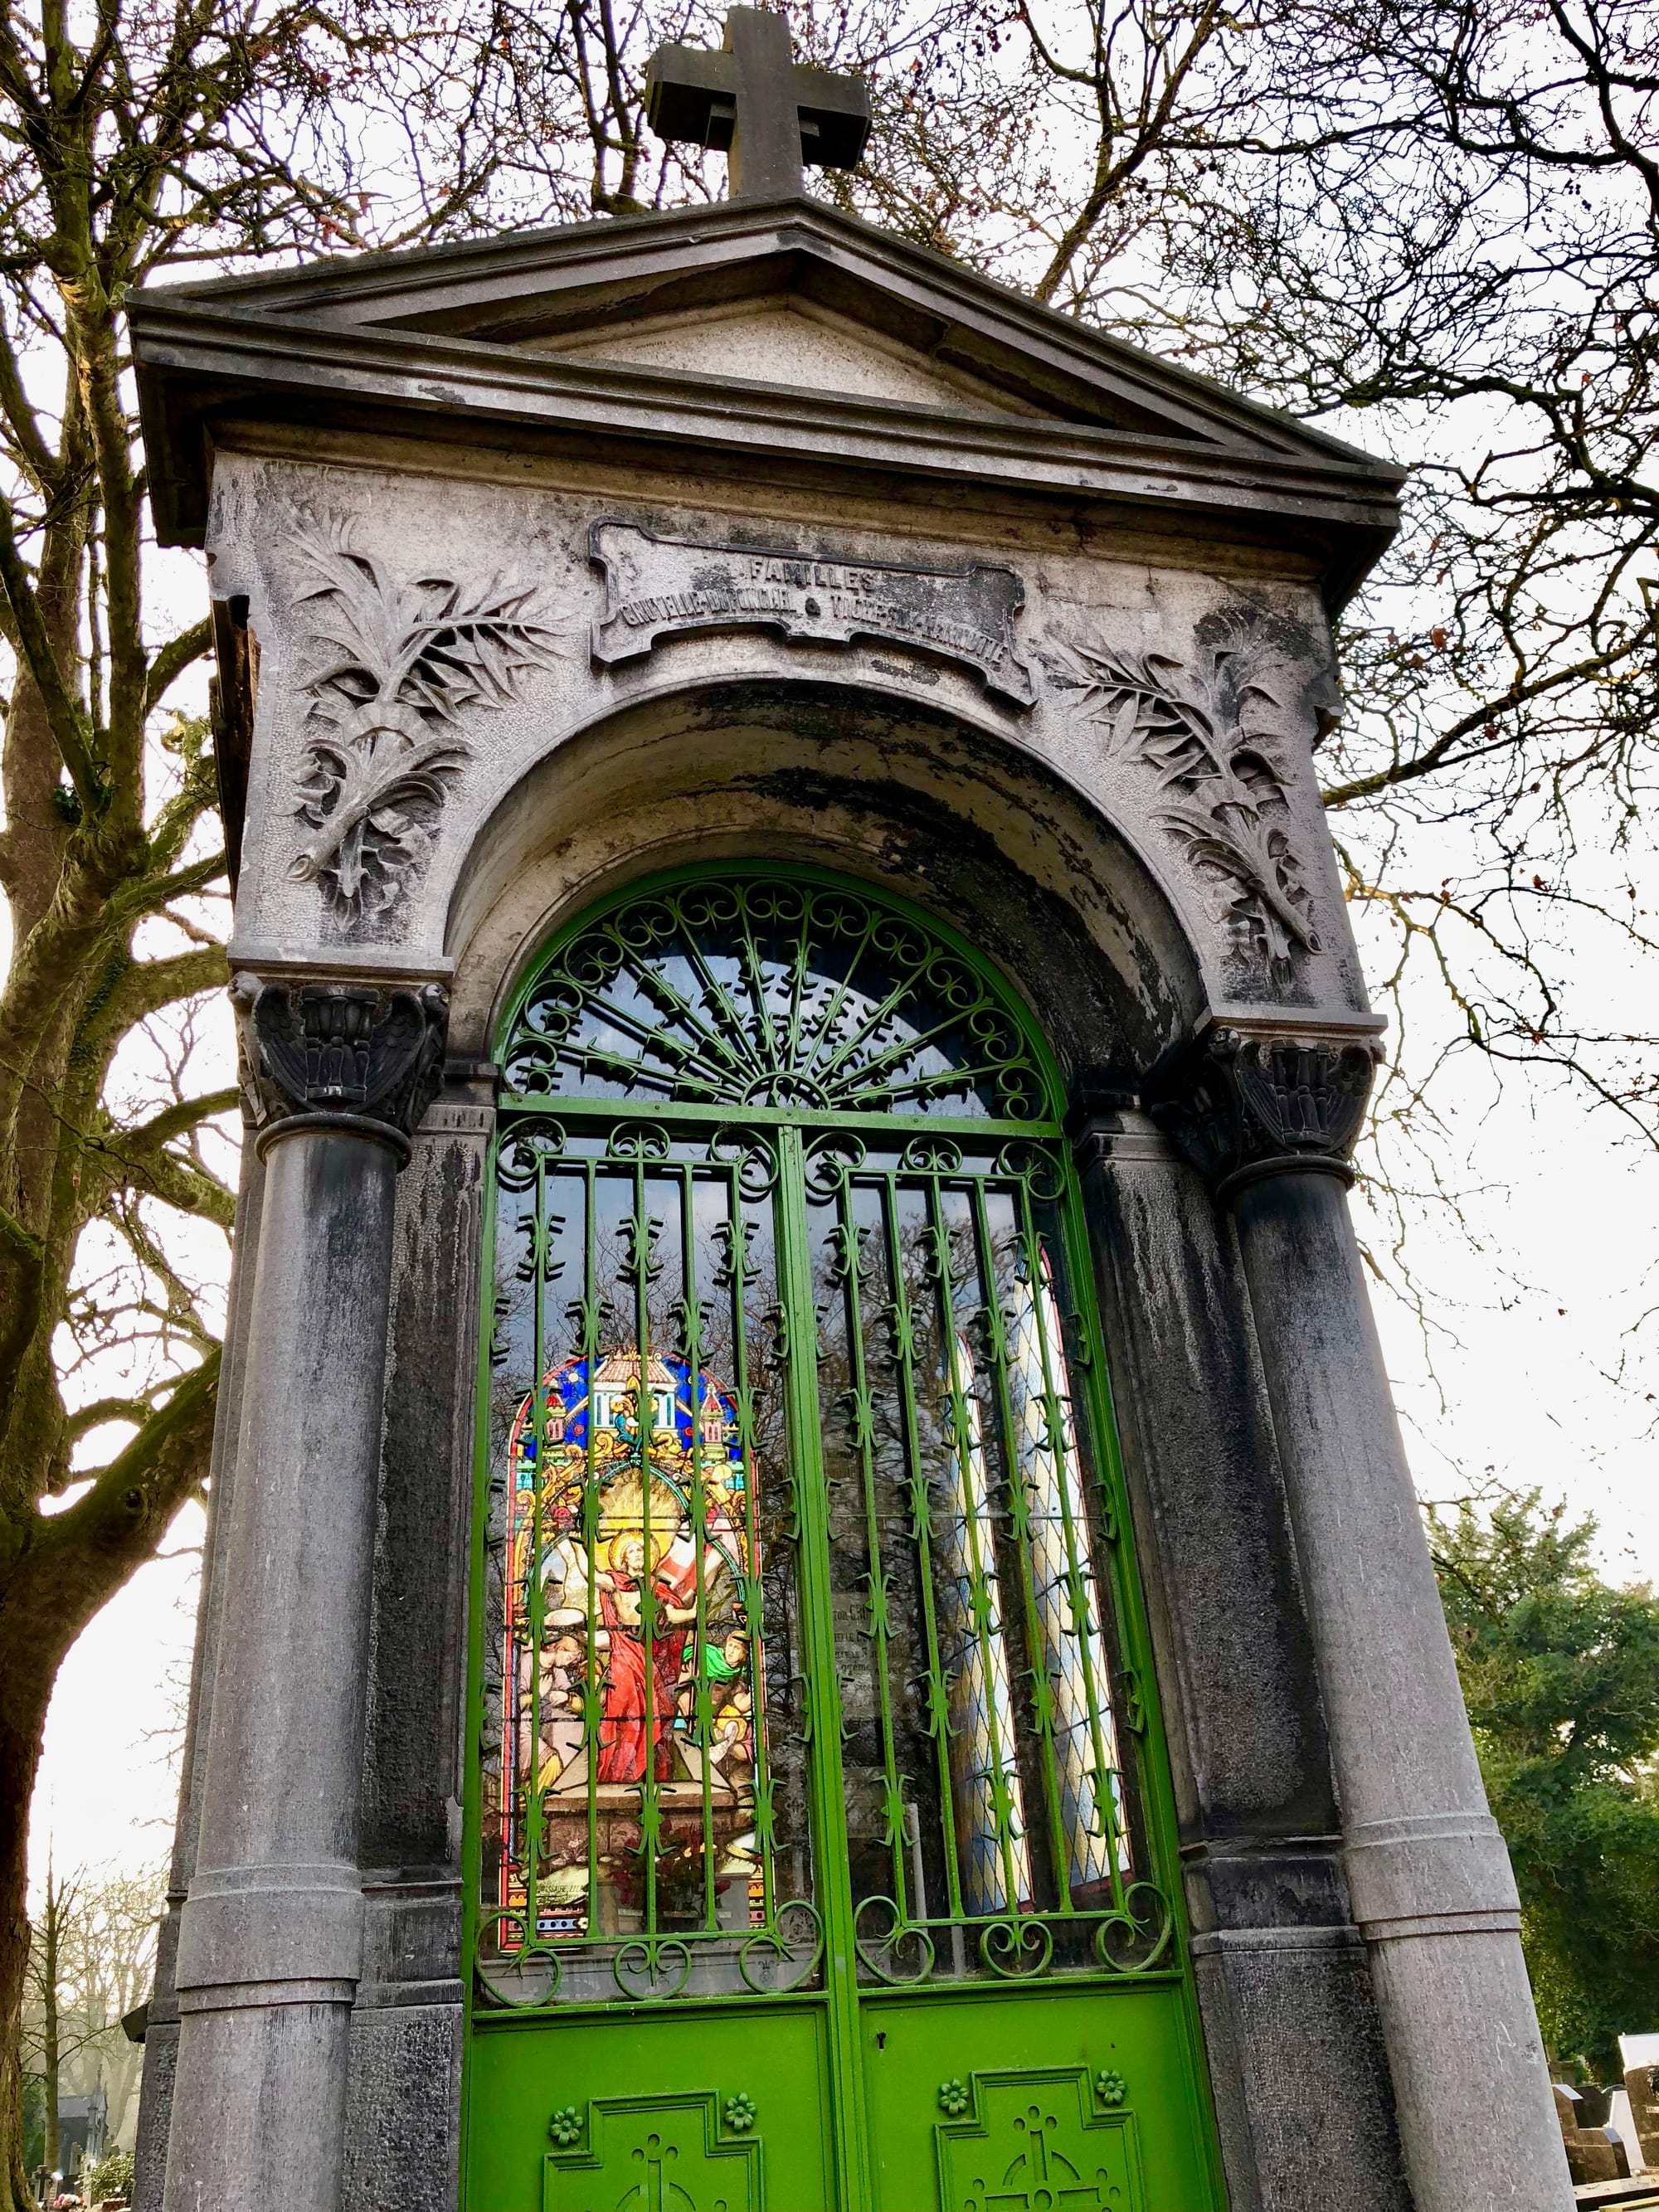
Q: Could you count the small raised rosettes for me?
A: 4